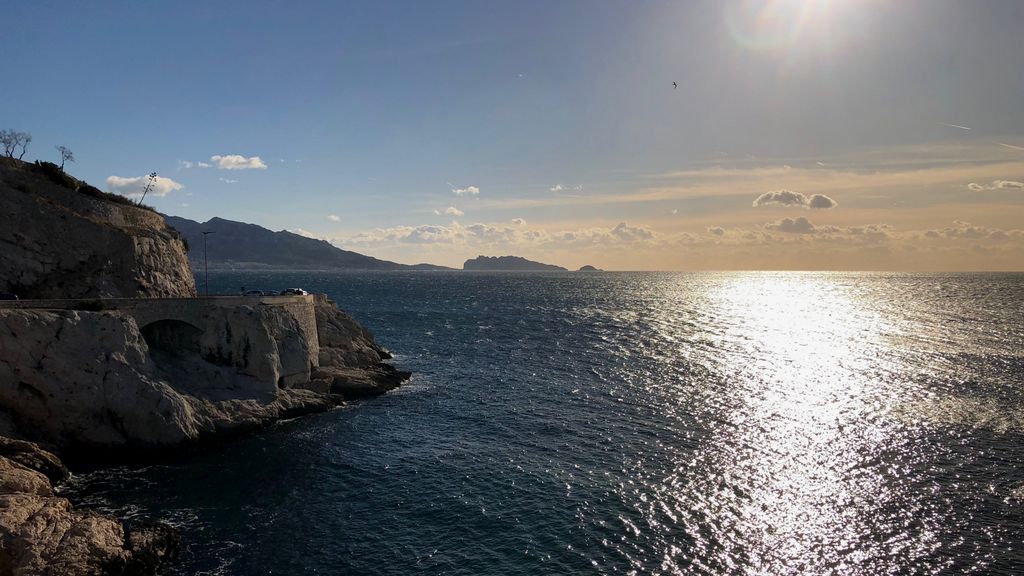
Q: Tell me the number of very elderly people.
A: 0